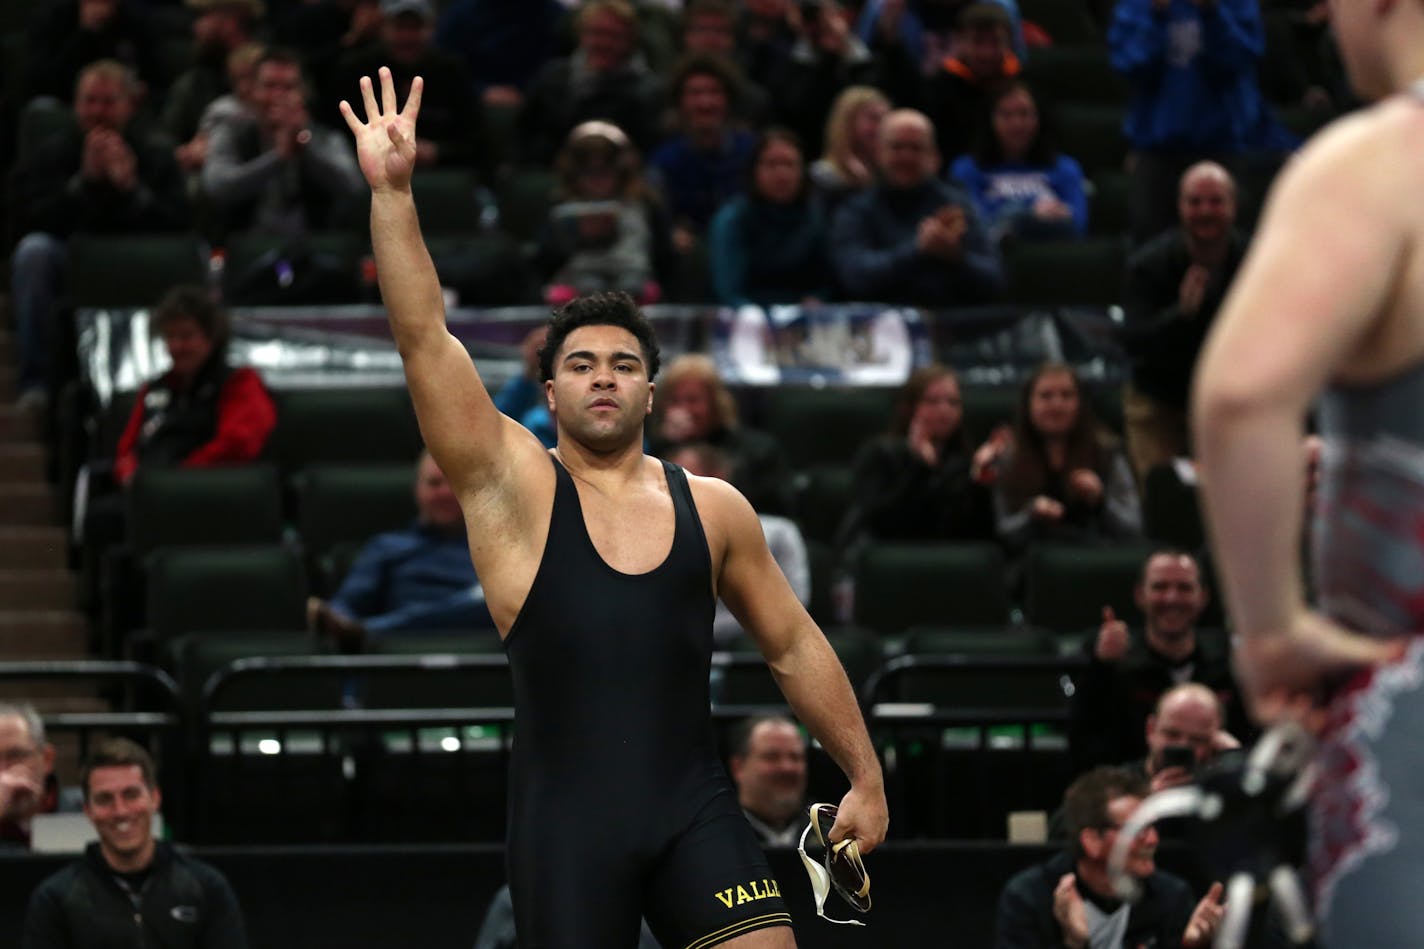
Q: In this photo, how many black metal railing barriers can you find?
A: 3